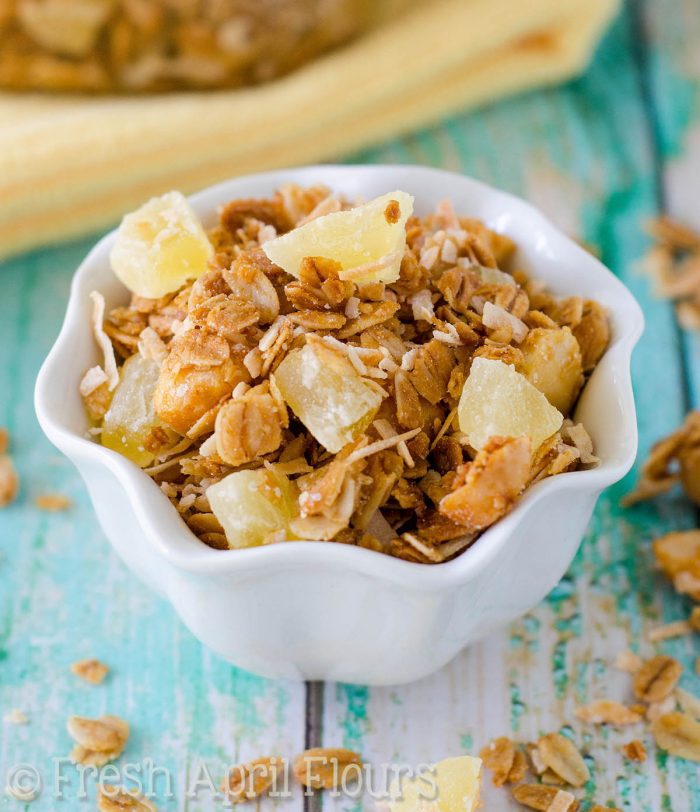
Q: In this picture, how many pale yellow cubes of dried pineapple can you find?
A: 7